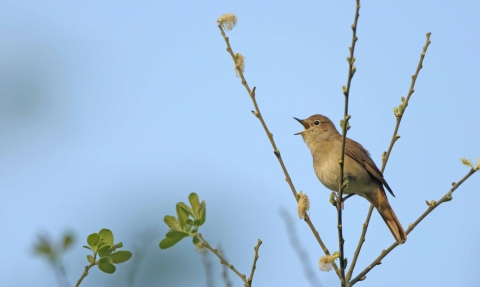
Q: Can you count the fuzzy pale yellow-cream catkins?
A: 4